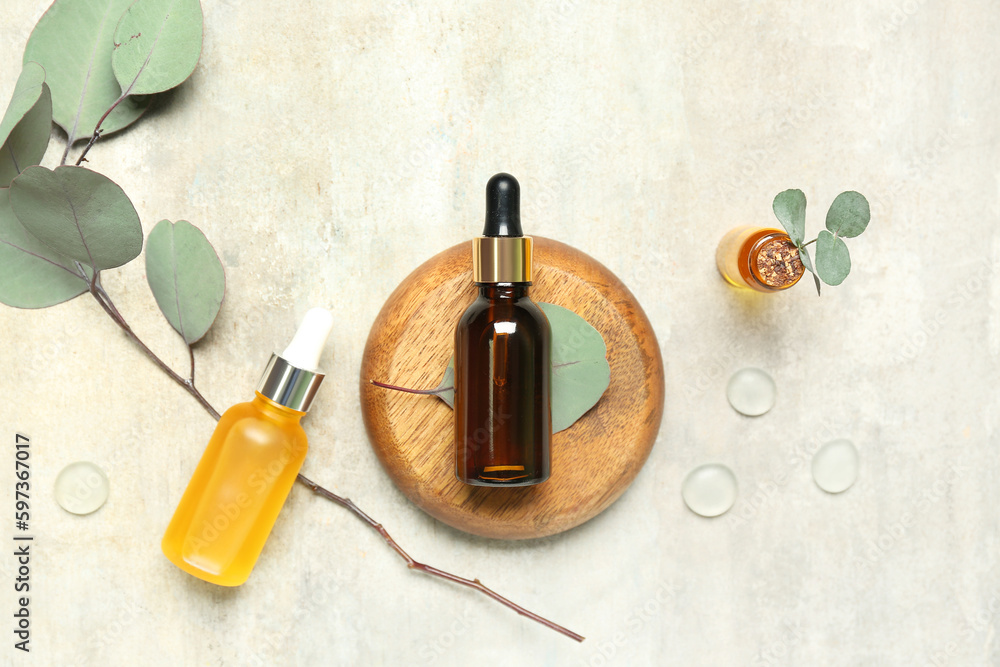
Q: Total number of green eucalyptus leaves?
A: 11